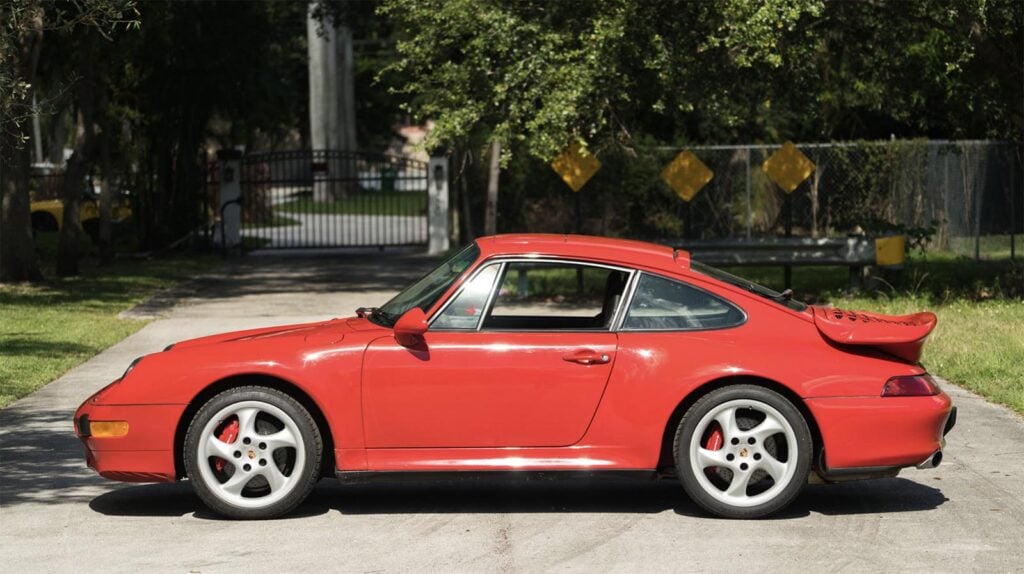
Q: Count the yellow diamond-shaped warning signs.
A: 3